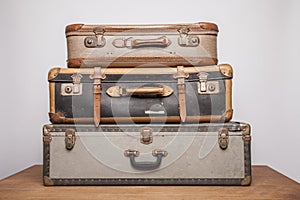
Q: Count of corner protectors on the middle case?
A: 4